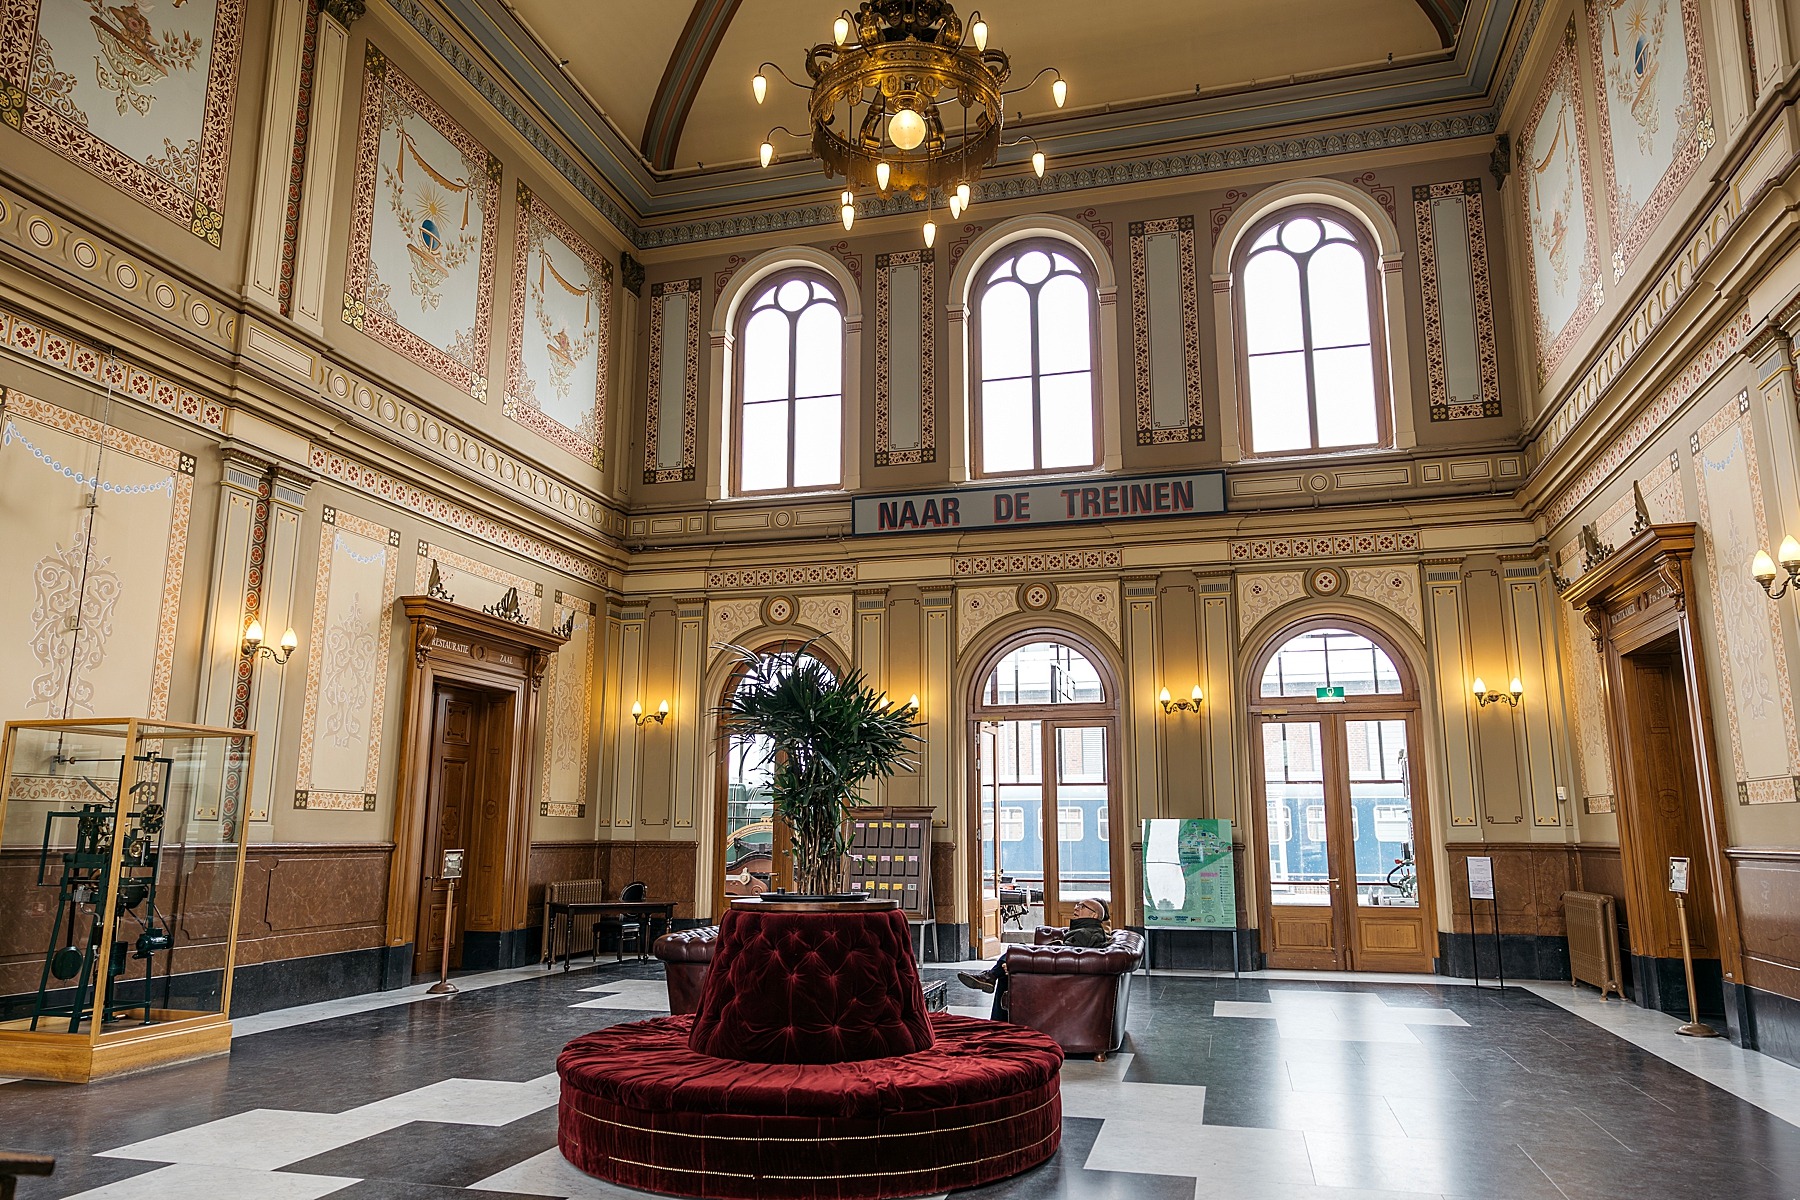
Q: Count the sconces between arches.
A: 2